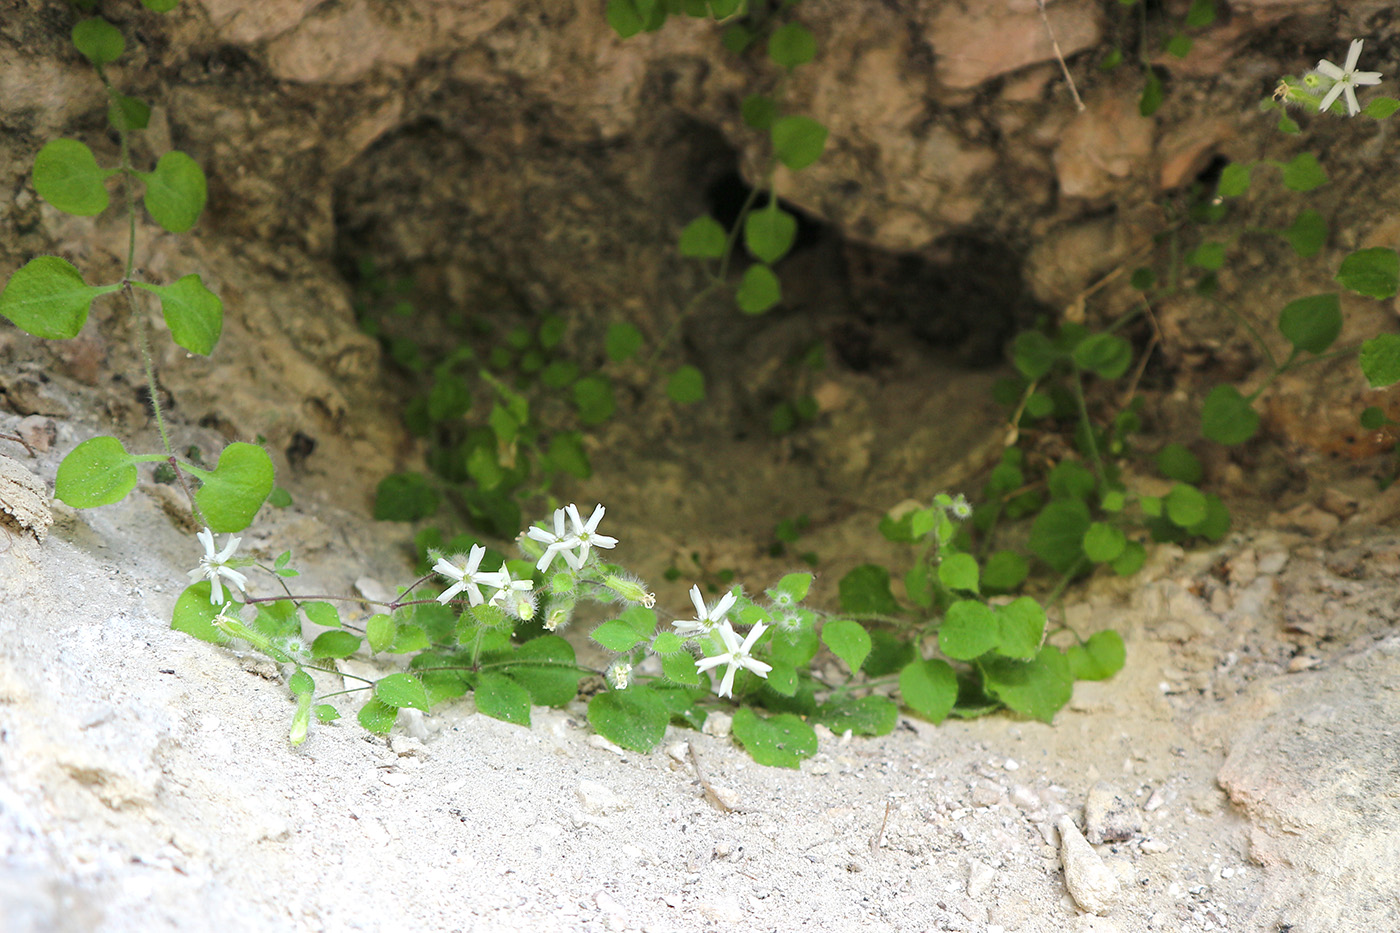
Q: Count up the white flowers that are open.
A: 8